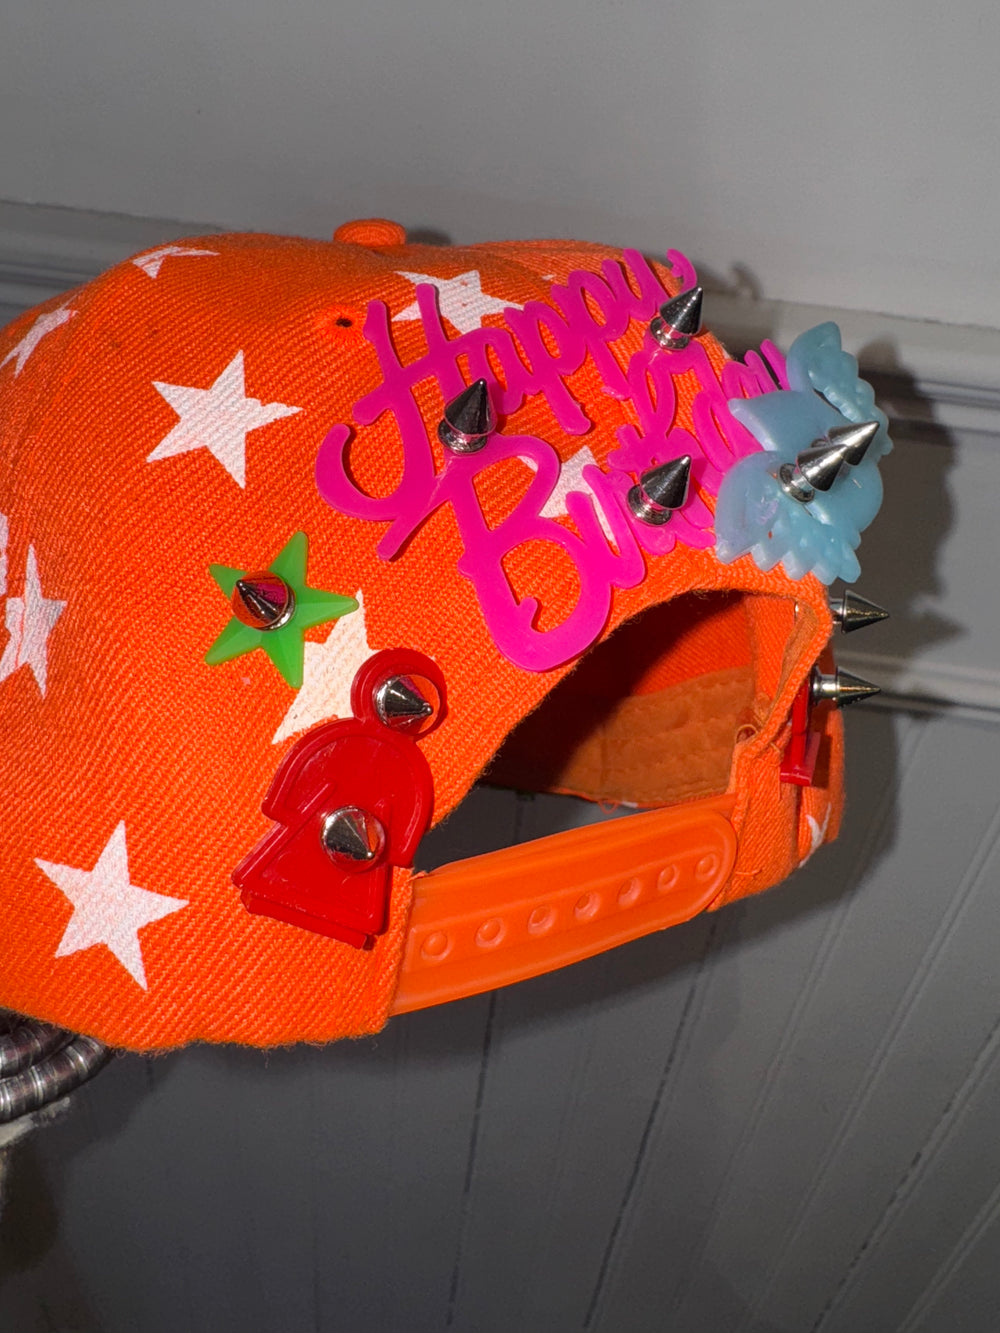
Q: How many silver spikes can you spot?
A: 10